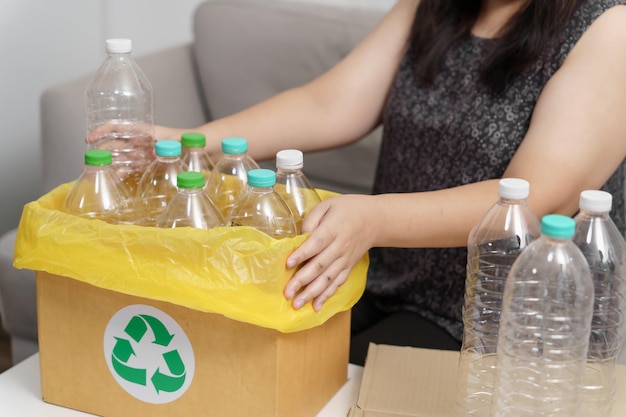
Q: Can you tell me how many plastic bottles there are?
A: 11